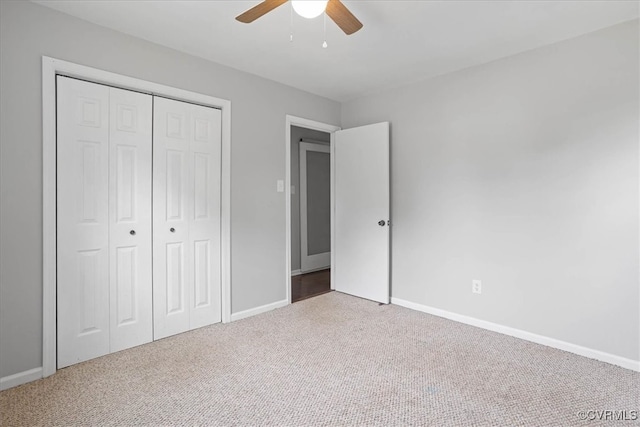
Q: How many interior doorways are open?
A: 1